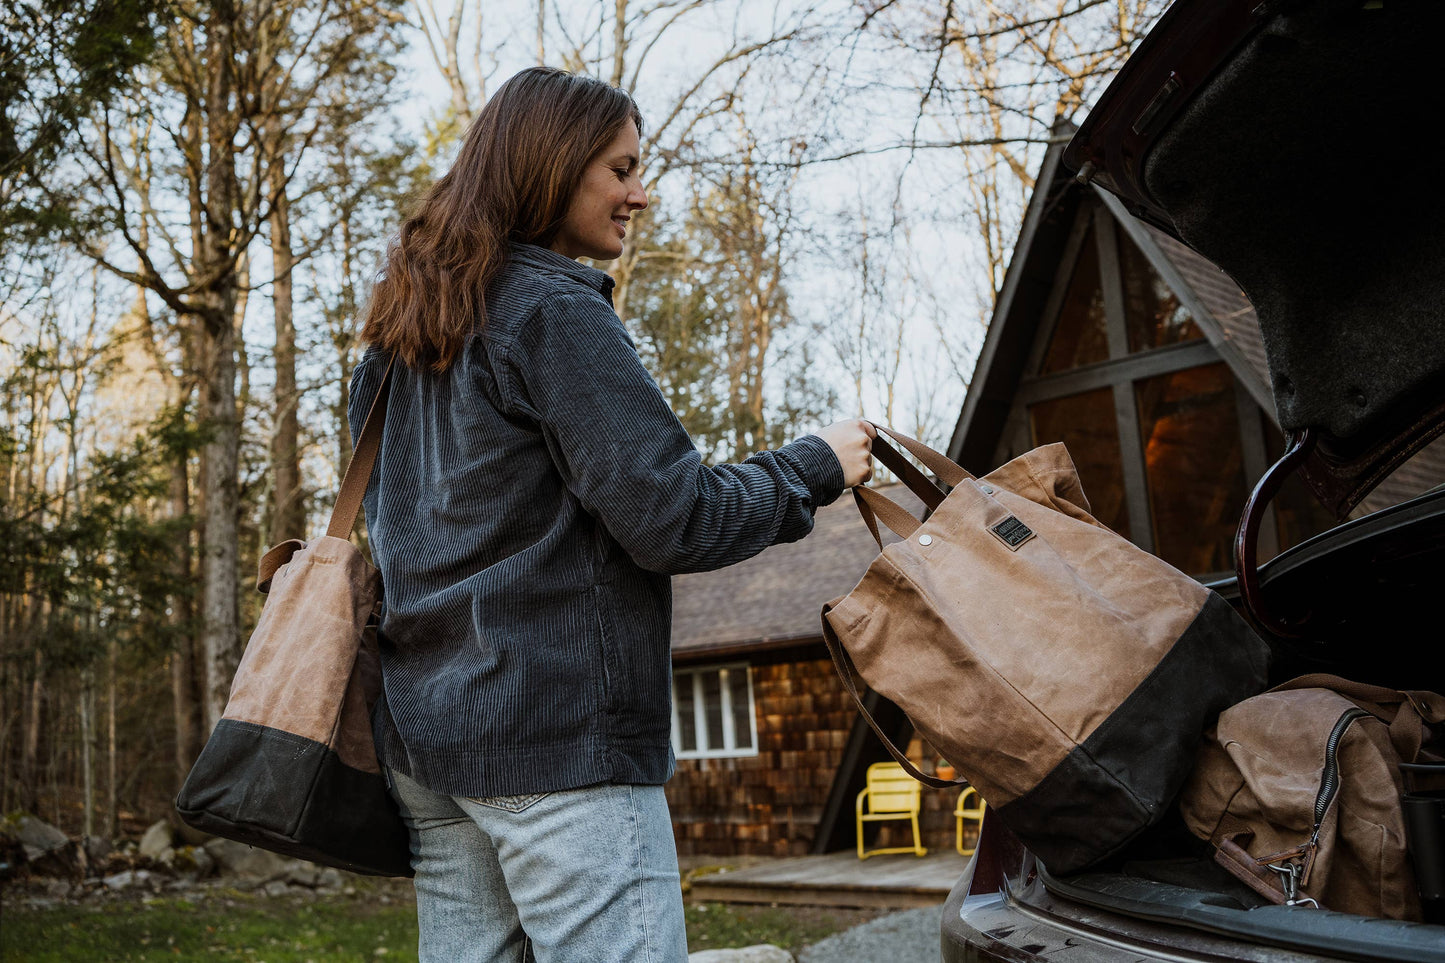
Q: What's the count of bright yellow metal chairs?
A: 2